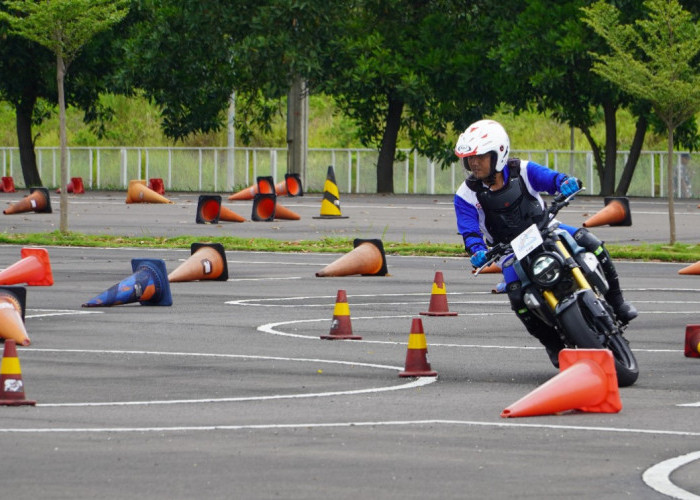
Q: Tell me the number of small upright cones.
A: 4